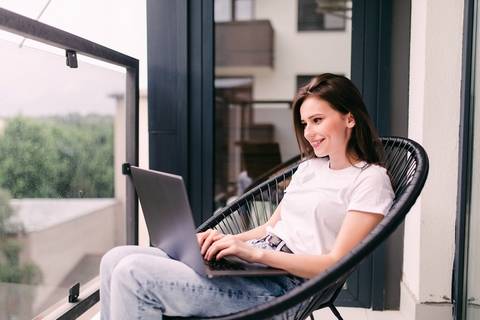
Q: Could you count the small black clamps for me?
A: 3